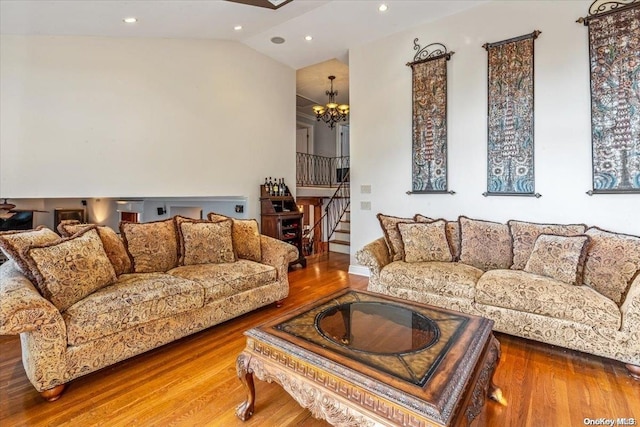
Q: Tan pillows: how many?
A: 14